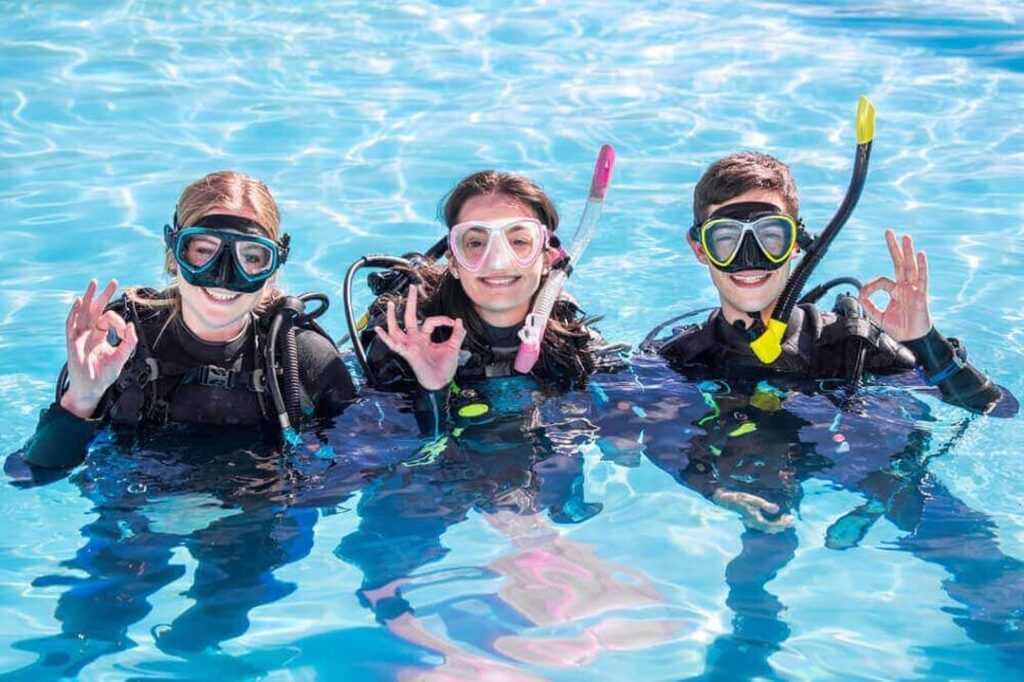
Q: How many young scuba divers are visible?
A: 3